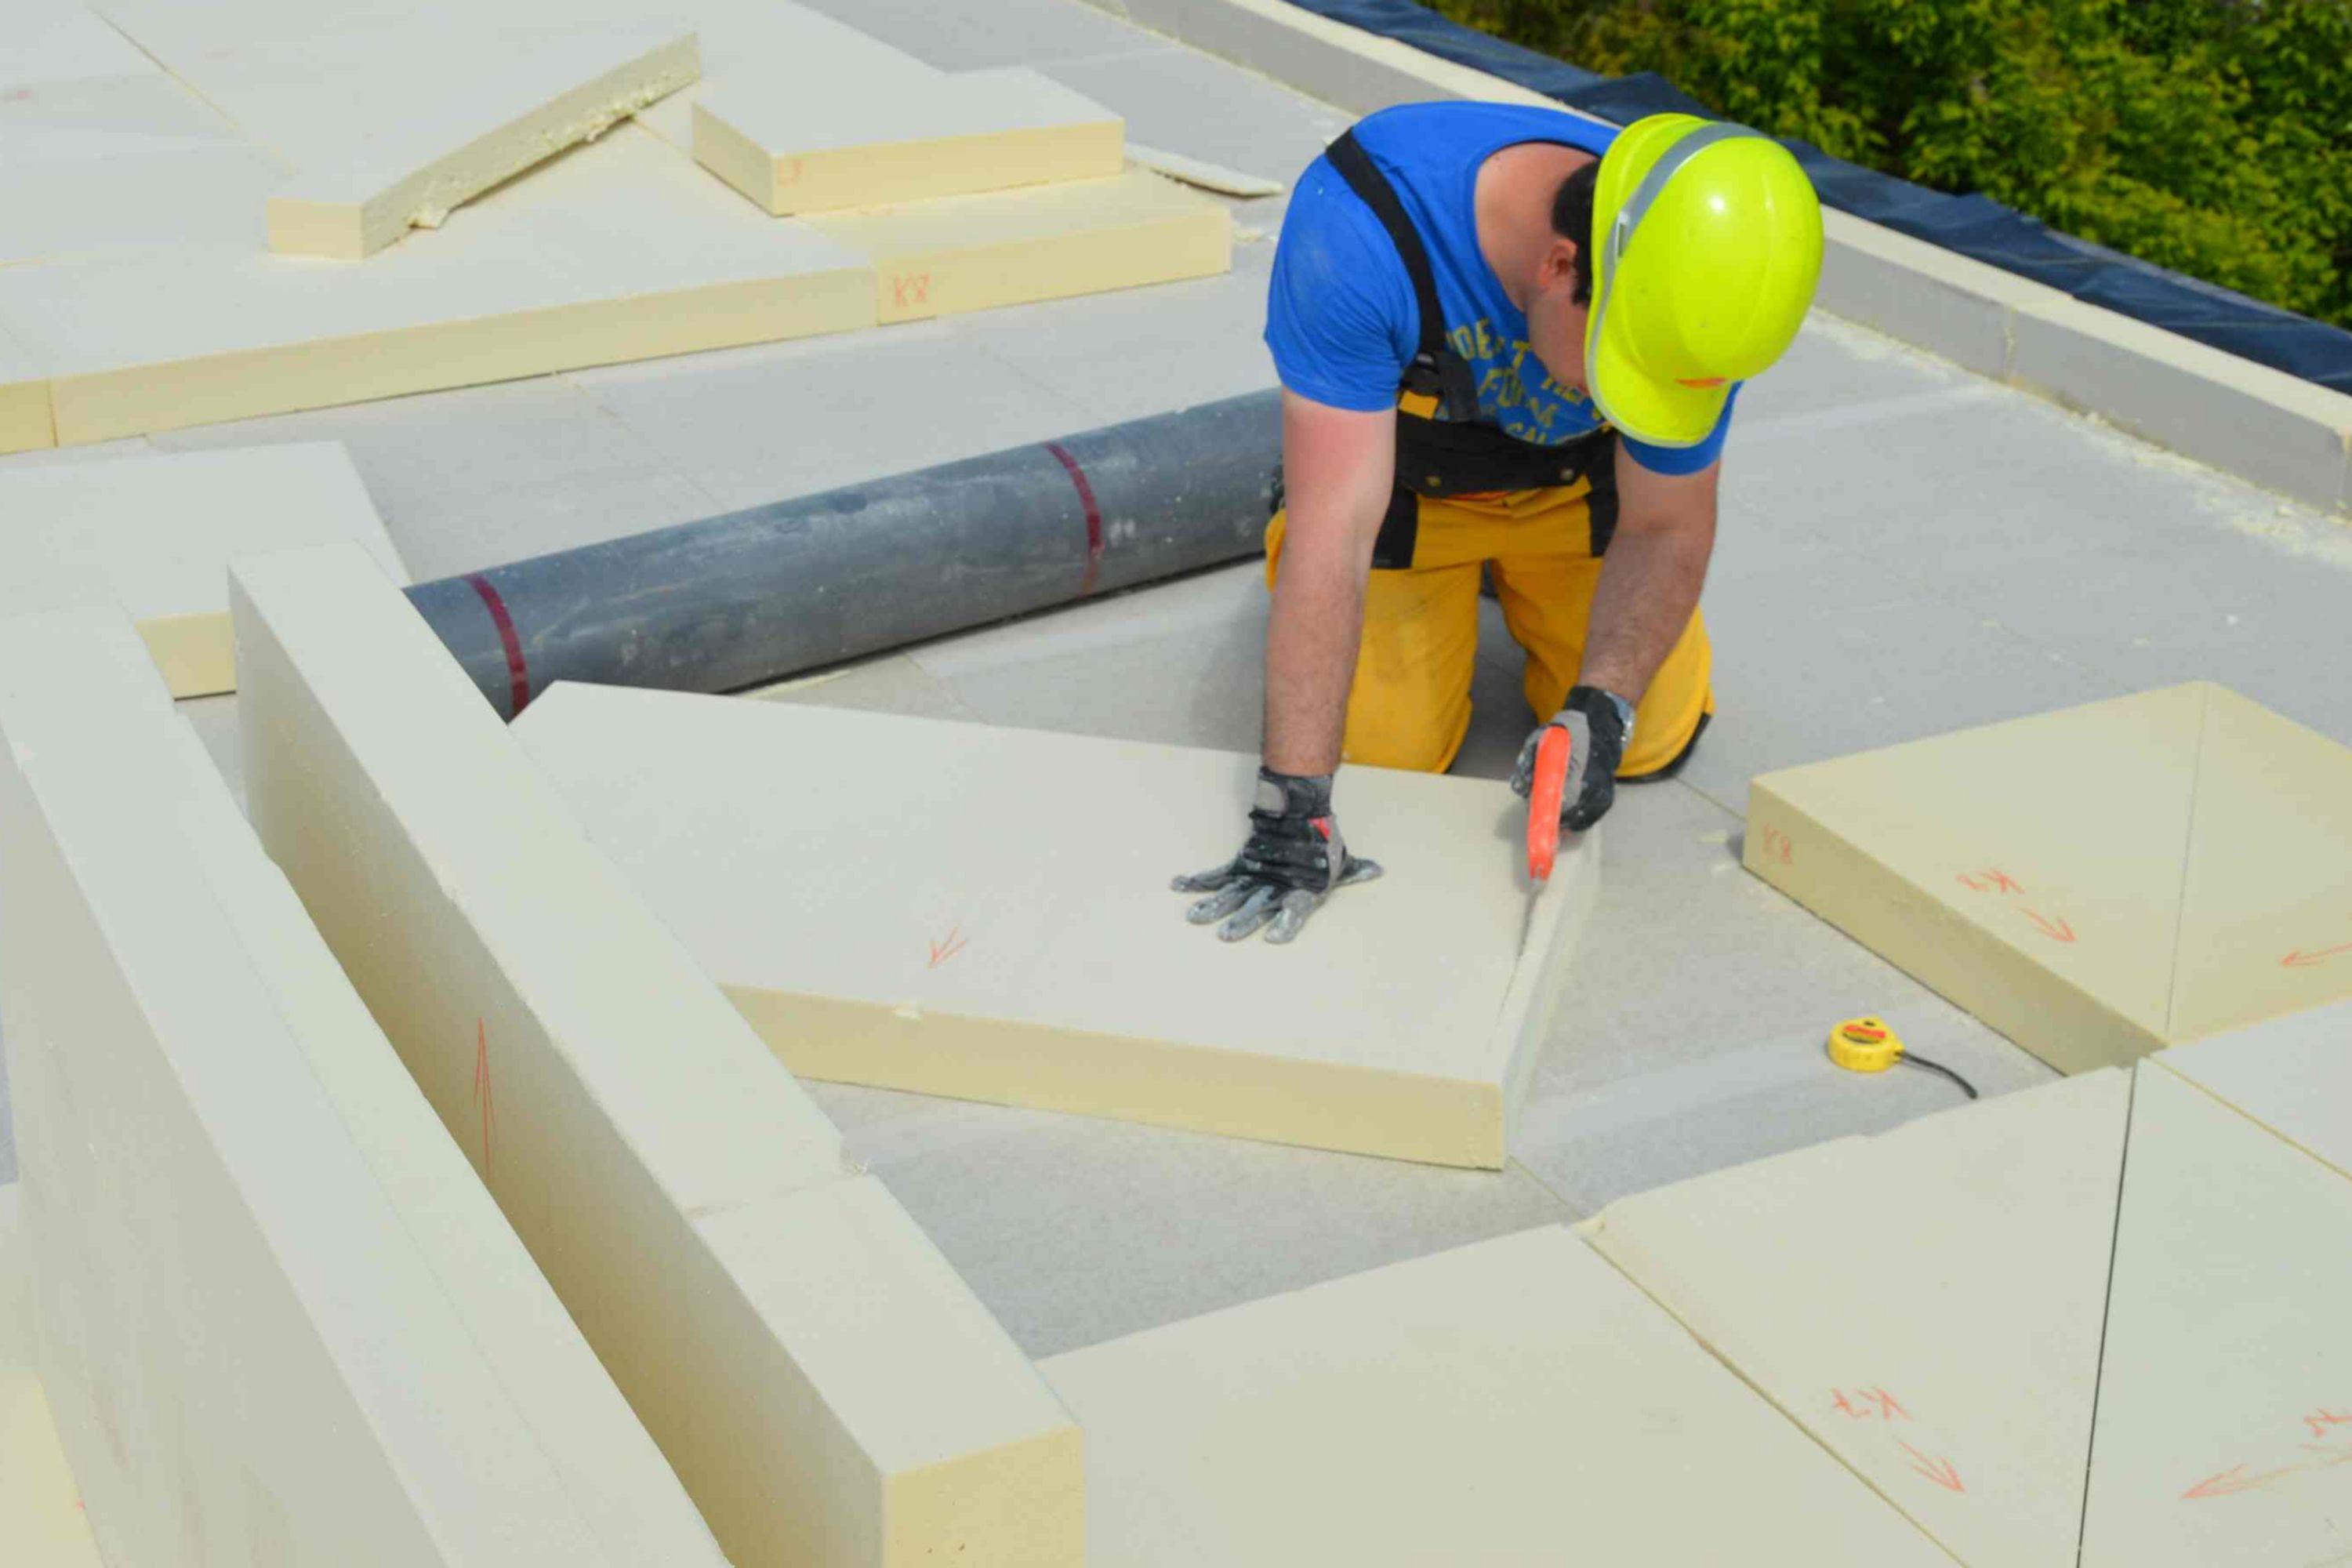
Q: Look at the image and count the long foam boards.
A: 2